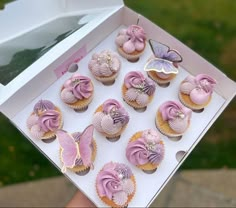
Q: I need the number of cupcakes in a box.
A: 12